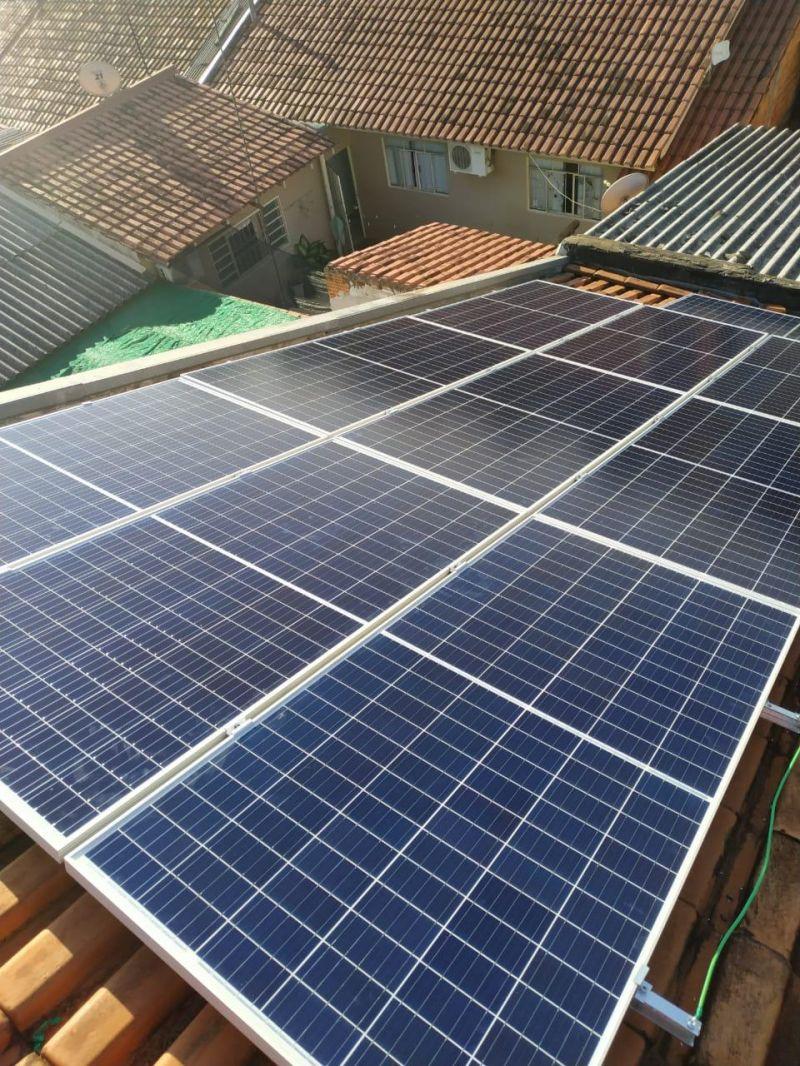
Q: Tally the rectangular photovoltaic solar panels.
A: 10